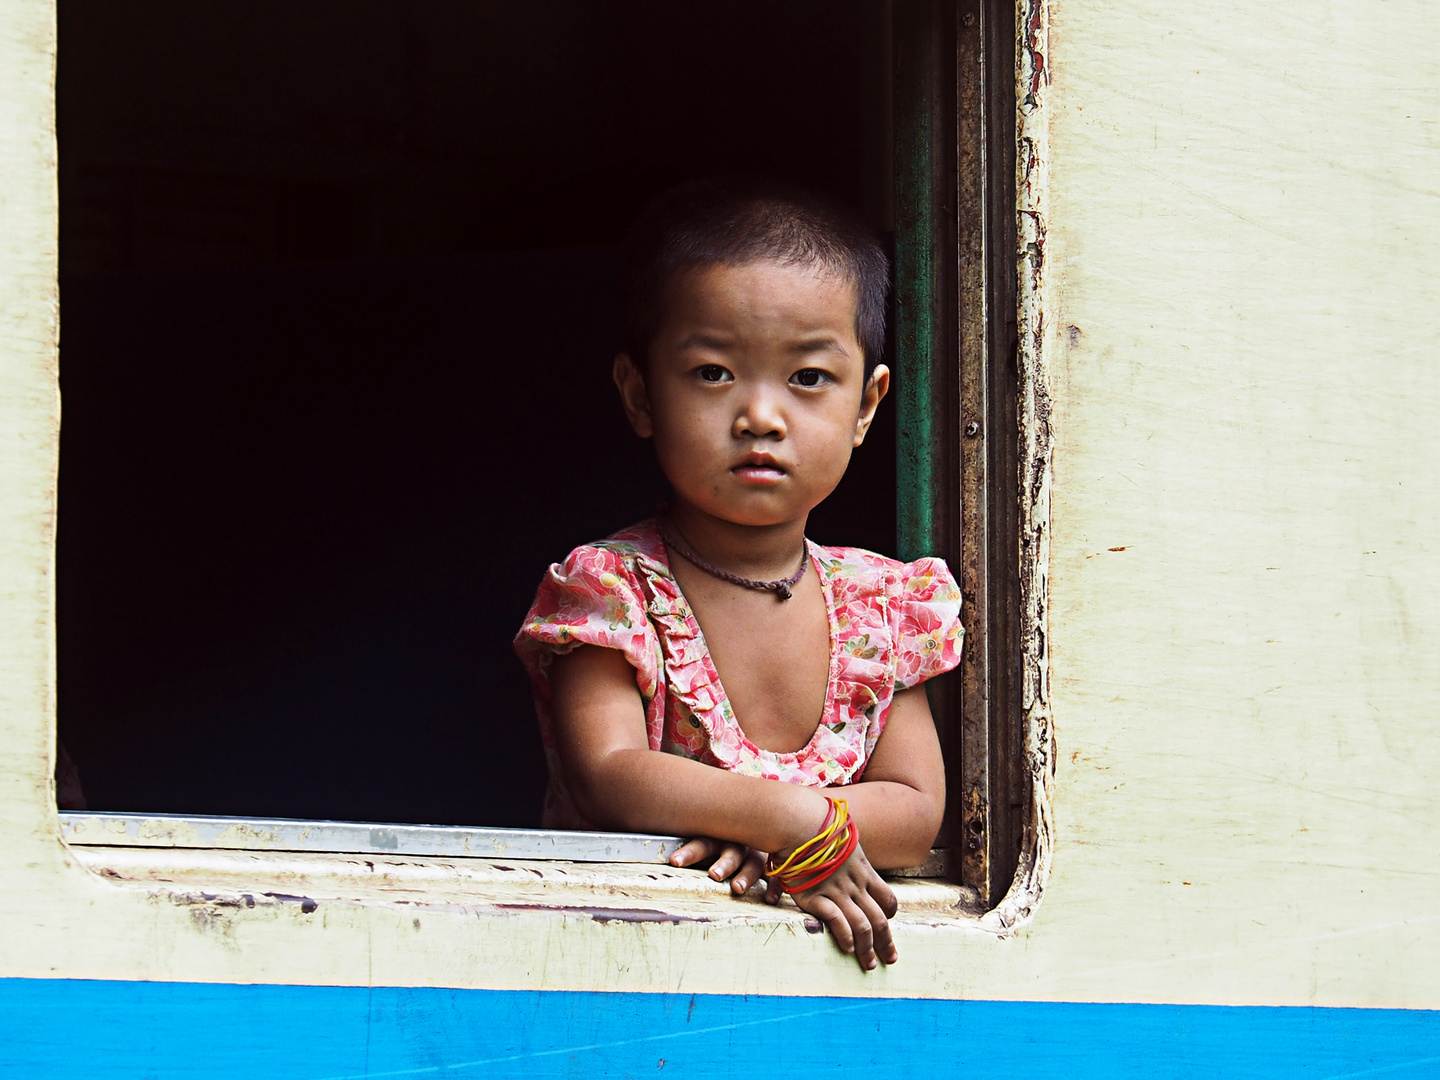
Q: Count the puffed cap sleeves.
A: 2